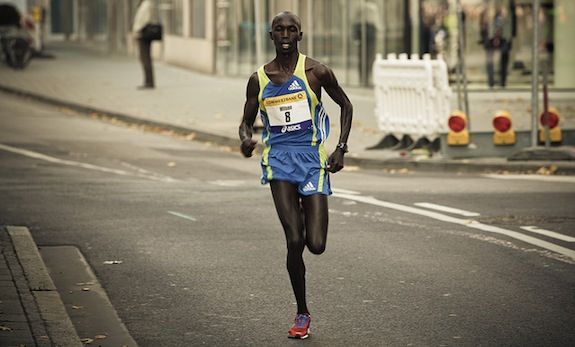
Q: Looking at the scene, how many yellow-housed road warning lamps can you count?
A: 3